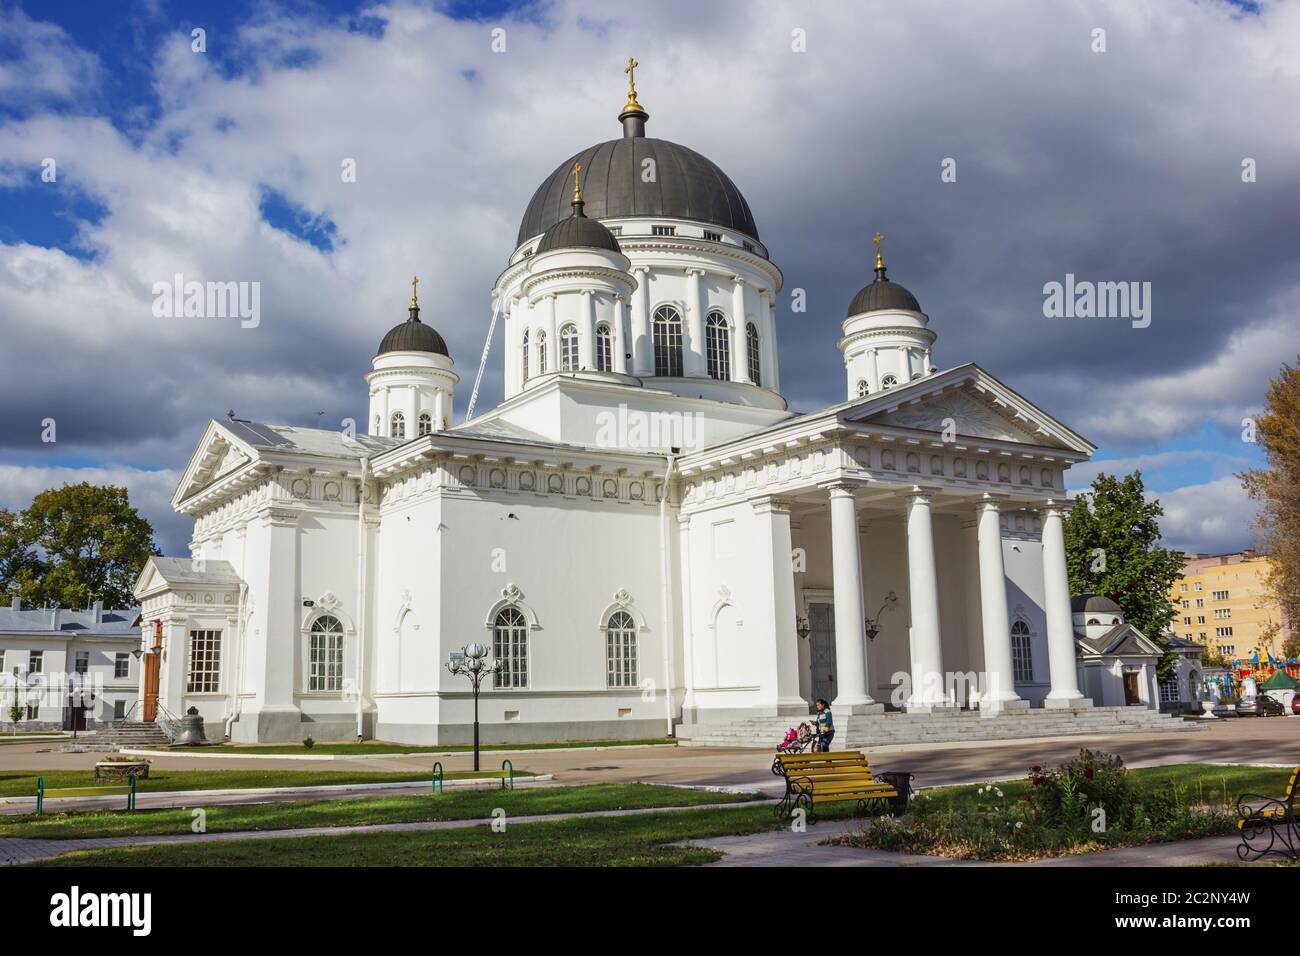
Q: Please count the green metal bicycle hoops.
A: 4